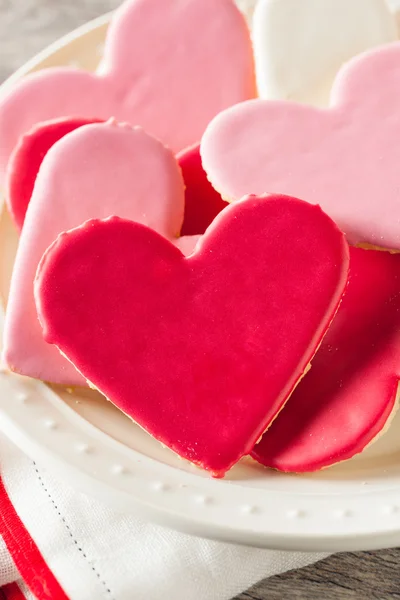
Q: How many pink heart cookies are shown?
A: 3